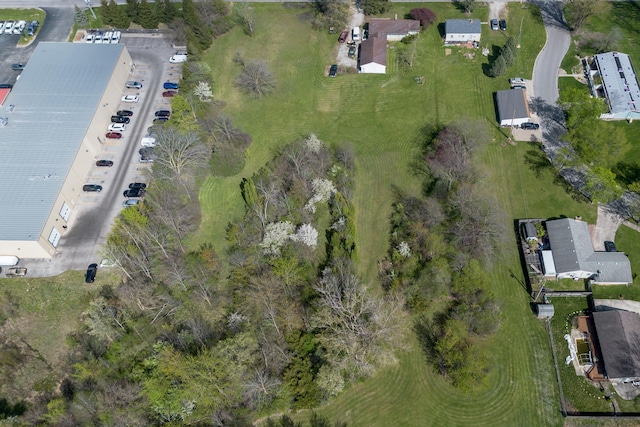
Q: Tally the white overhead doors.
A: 2